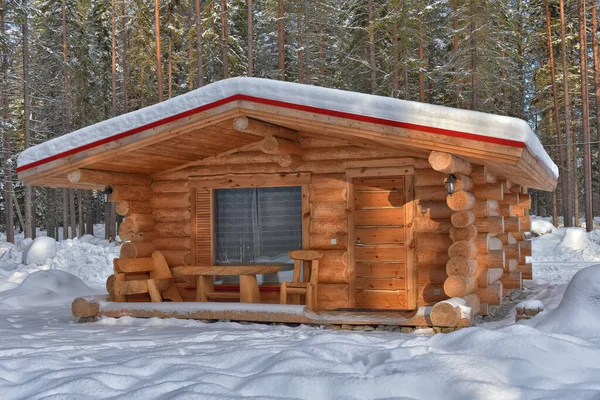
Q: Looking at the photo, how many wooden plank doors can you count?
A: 1